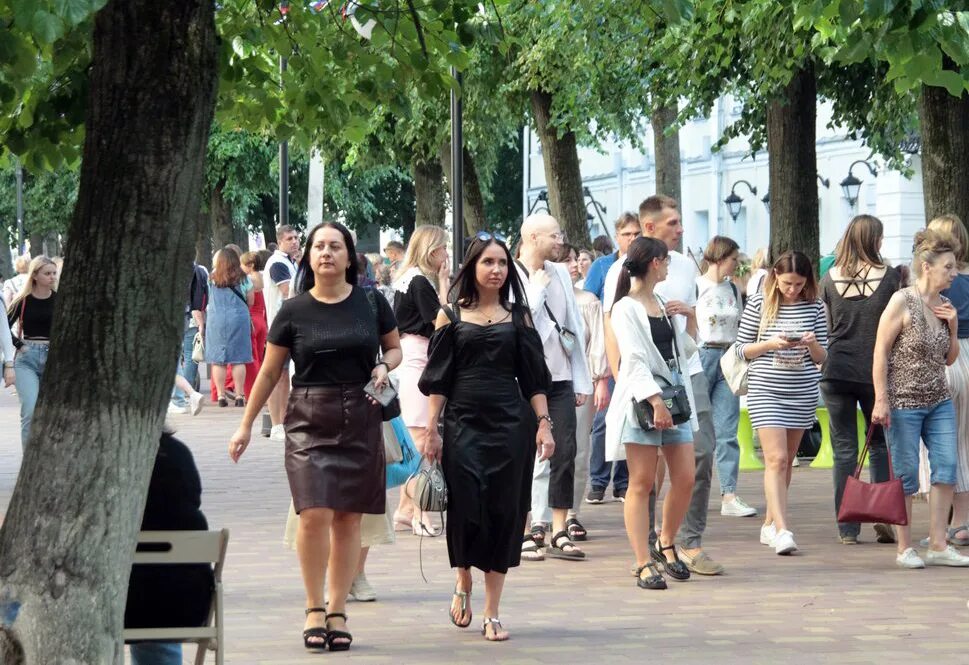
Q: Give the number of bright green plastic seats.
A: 2